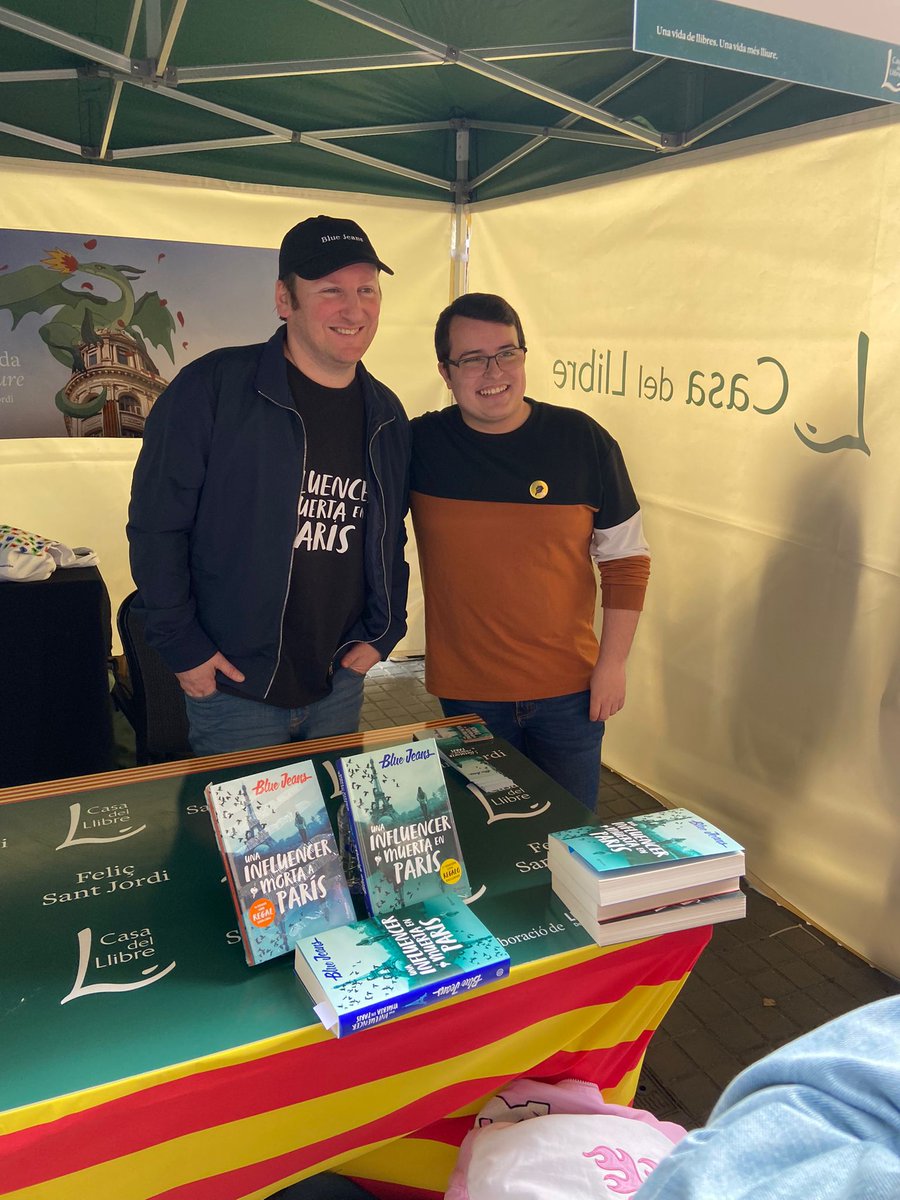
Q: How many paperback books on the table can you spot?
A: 6